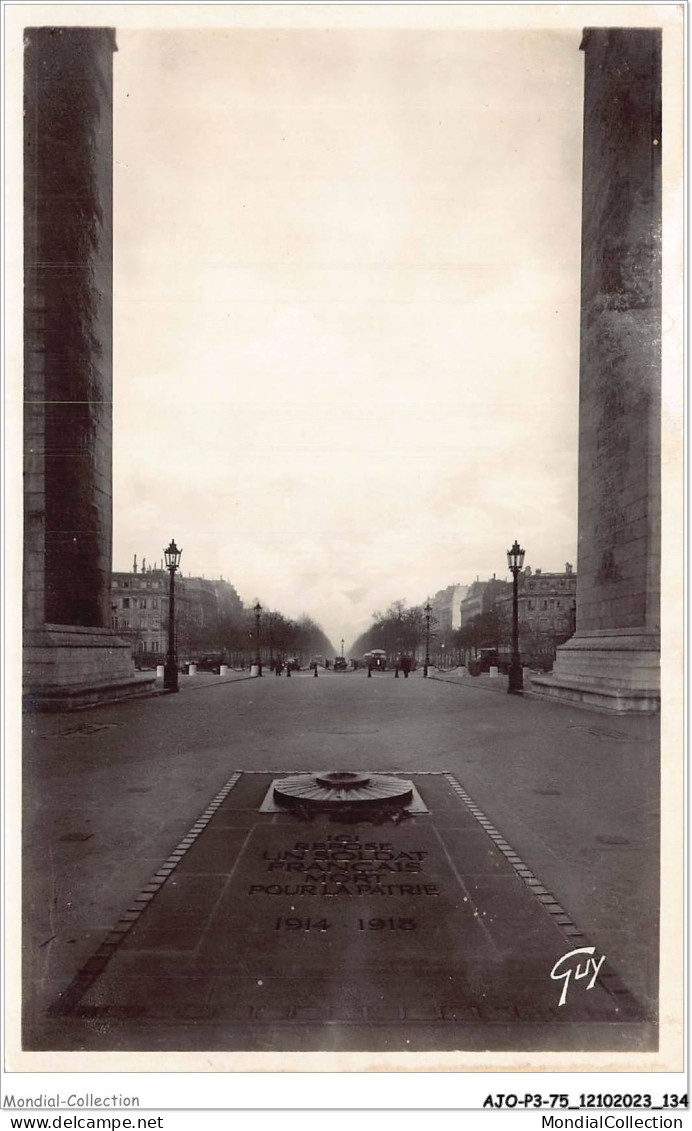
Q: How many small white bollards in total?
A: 8